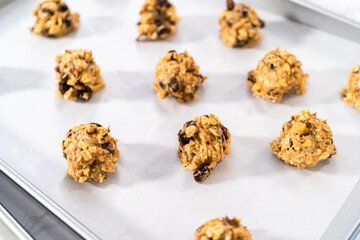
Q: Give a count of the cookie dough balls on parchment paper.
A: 11